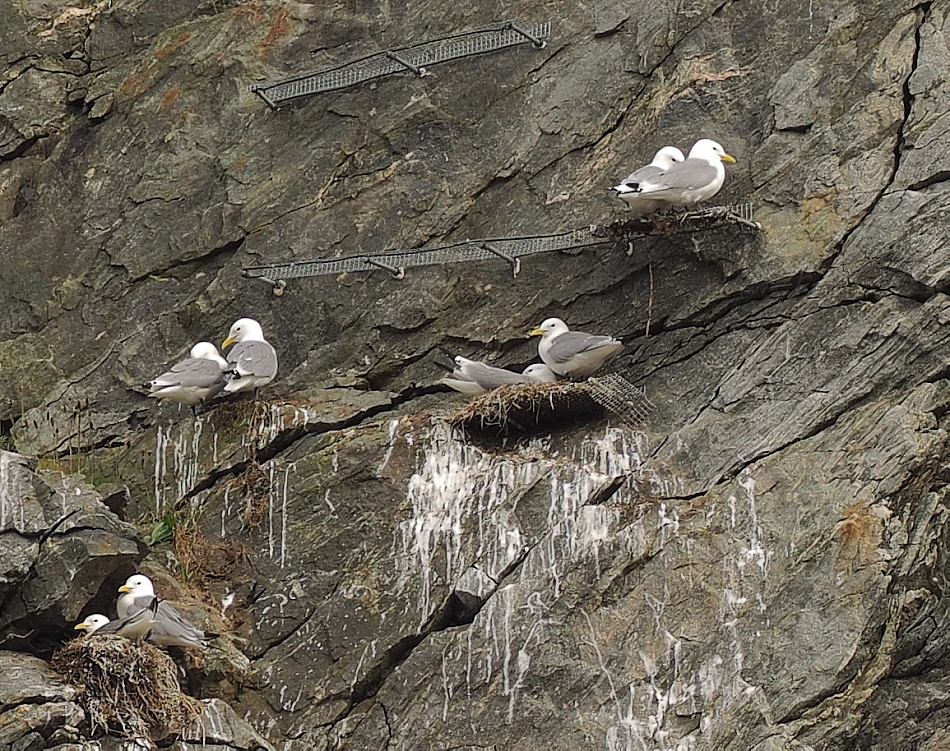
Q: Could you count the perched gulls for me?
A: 8